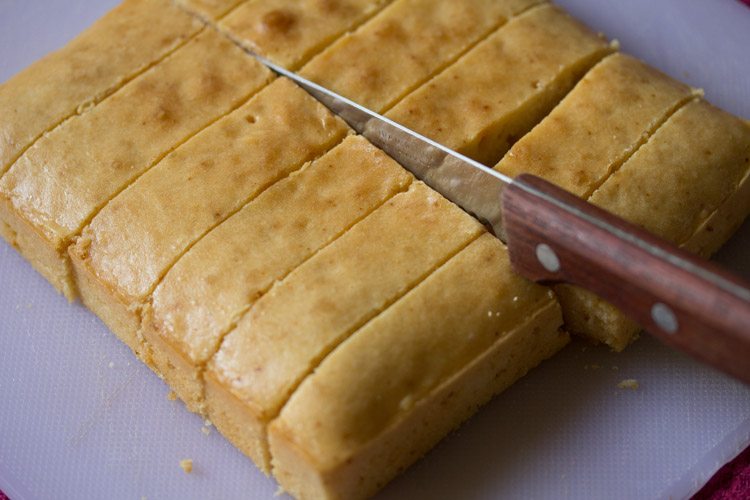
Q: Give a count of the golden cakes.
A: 12